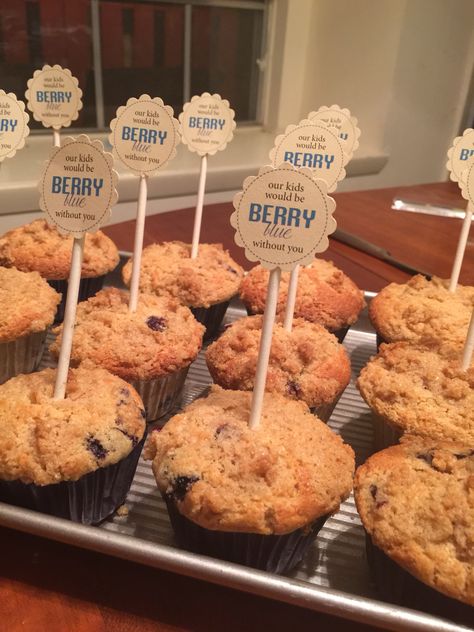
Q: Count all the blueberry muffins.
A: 11